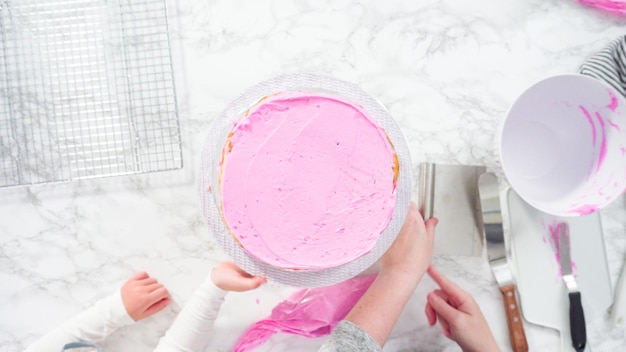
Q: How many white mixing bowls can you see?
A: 1